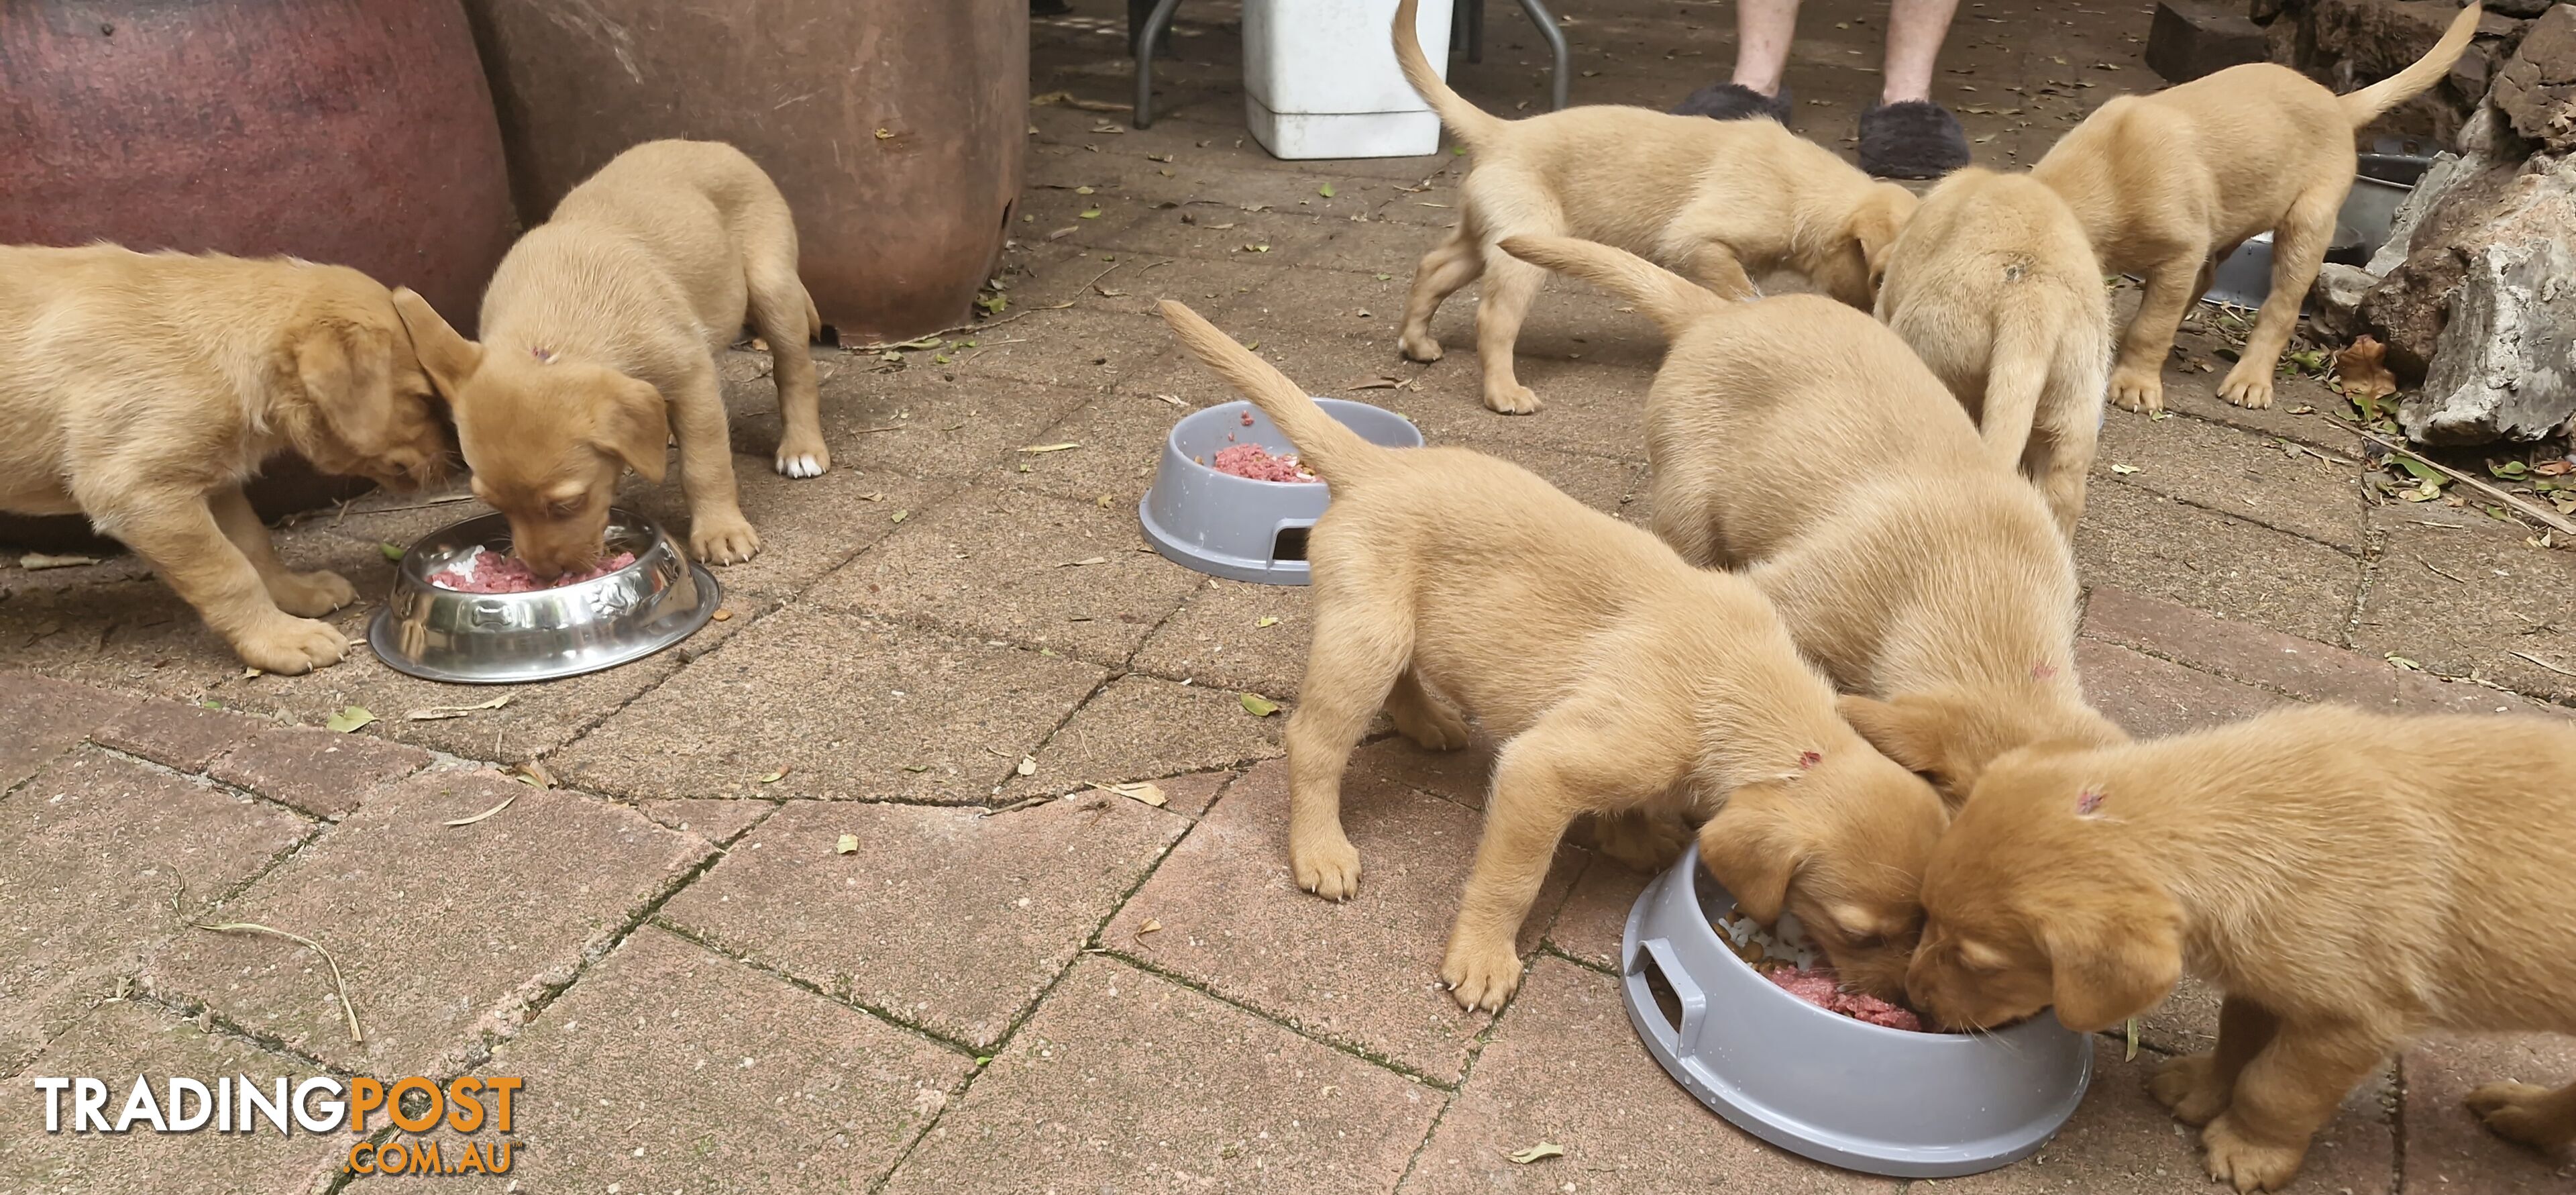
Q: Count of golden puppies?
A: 8